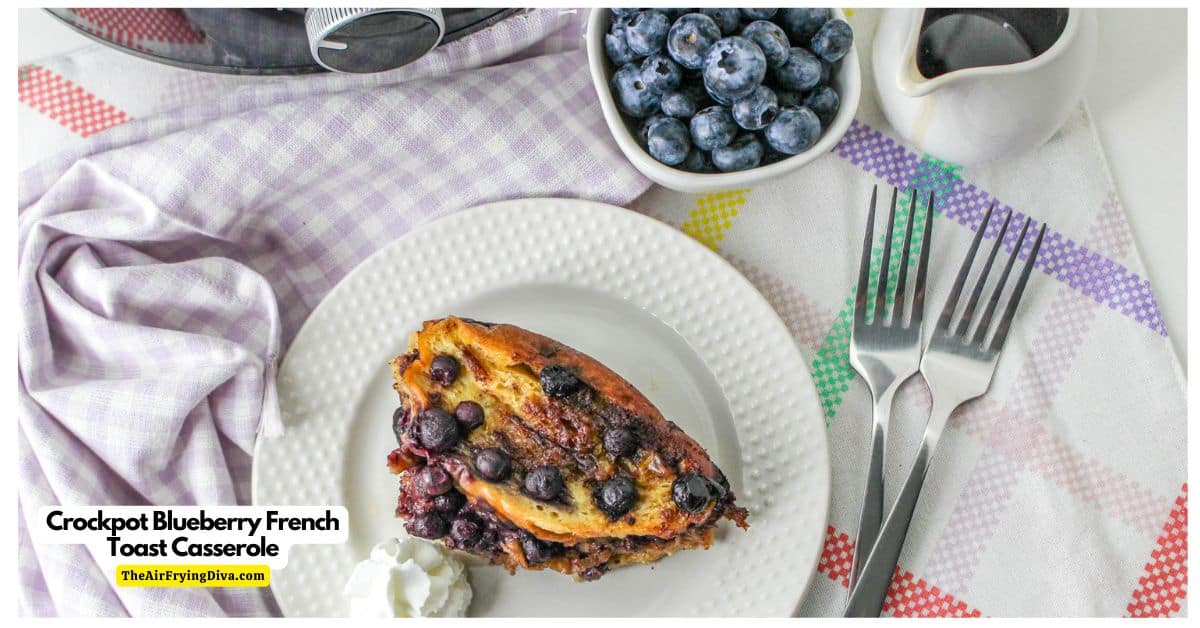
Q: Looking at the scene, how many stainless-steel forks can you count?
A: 2